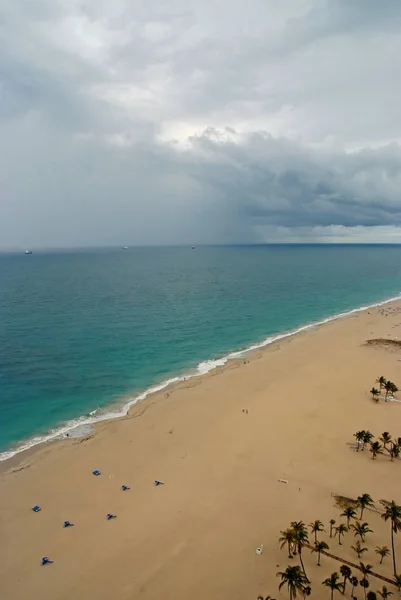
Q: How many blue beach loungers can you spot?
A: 7